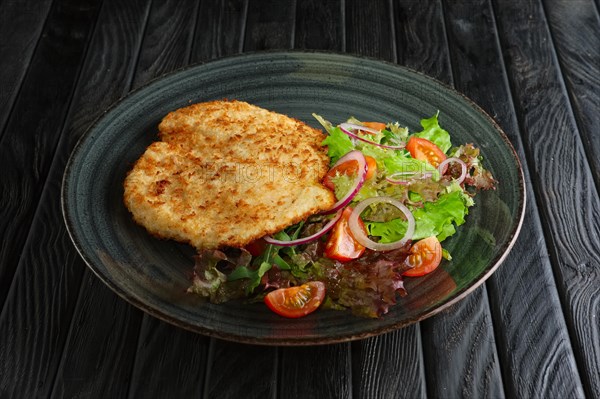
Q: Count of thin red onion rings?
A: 6